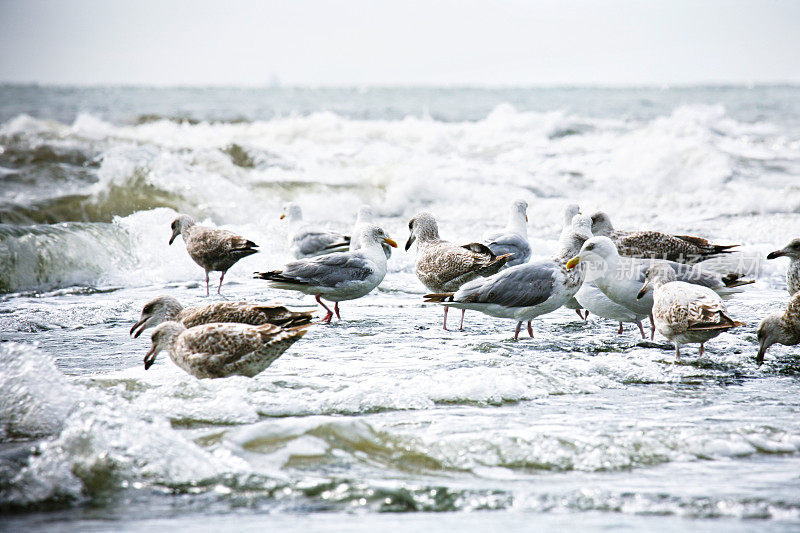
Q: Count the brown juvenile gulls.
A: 8